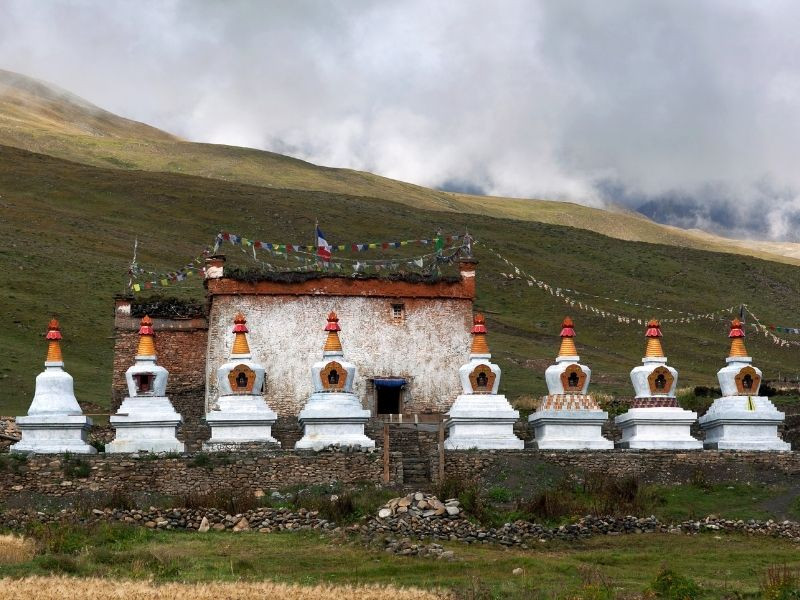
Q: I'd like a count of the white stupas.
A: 8